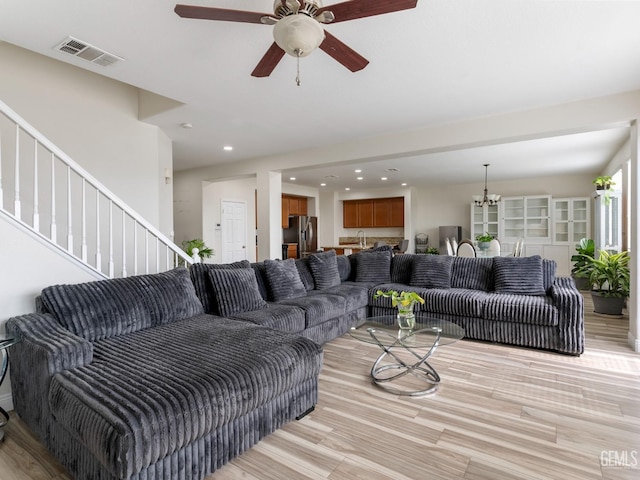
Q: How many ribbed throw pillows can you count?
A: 6